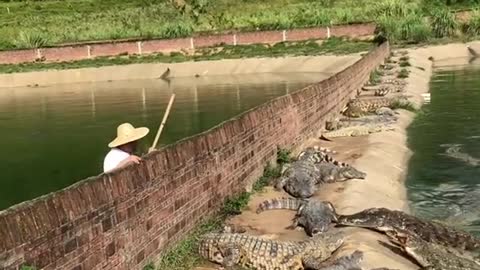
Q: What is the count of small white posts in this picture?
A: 7